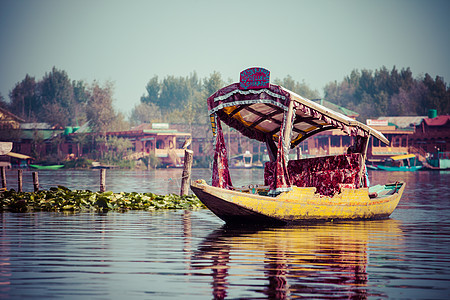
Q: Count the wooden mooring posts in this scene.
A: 5